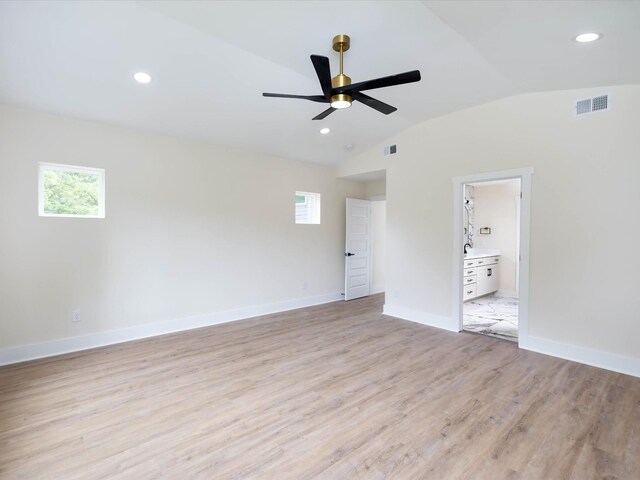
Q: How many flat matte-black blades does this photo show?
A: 5